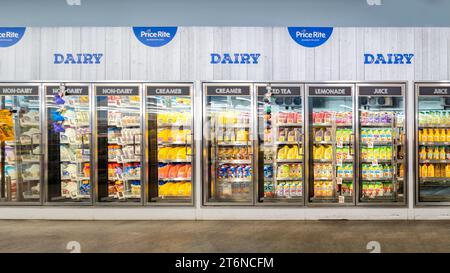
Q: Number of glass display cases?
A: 9